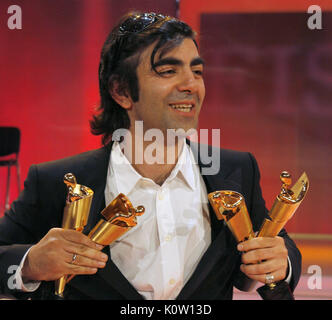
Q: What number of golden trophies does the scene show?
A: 4